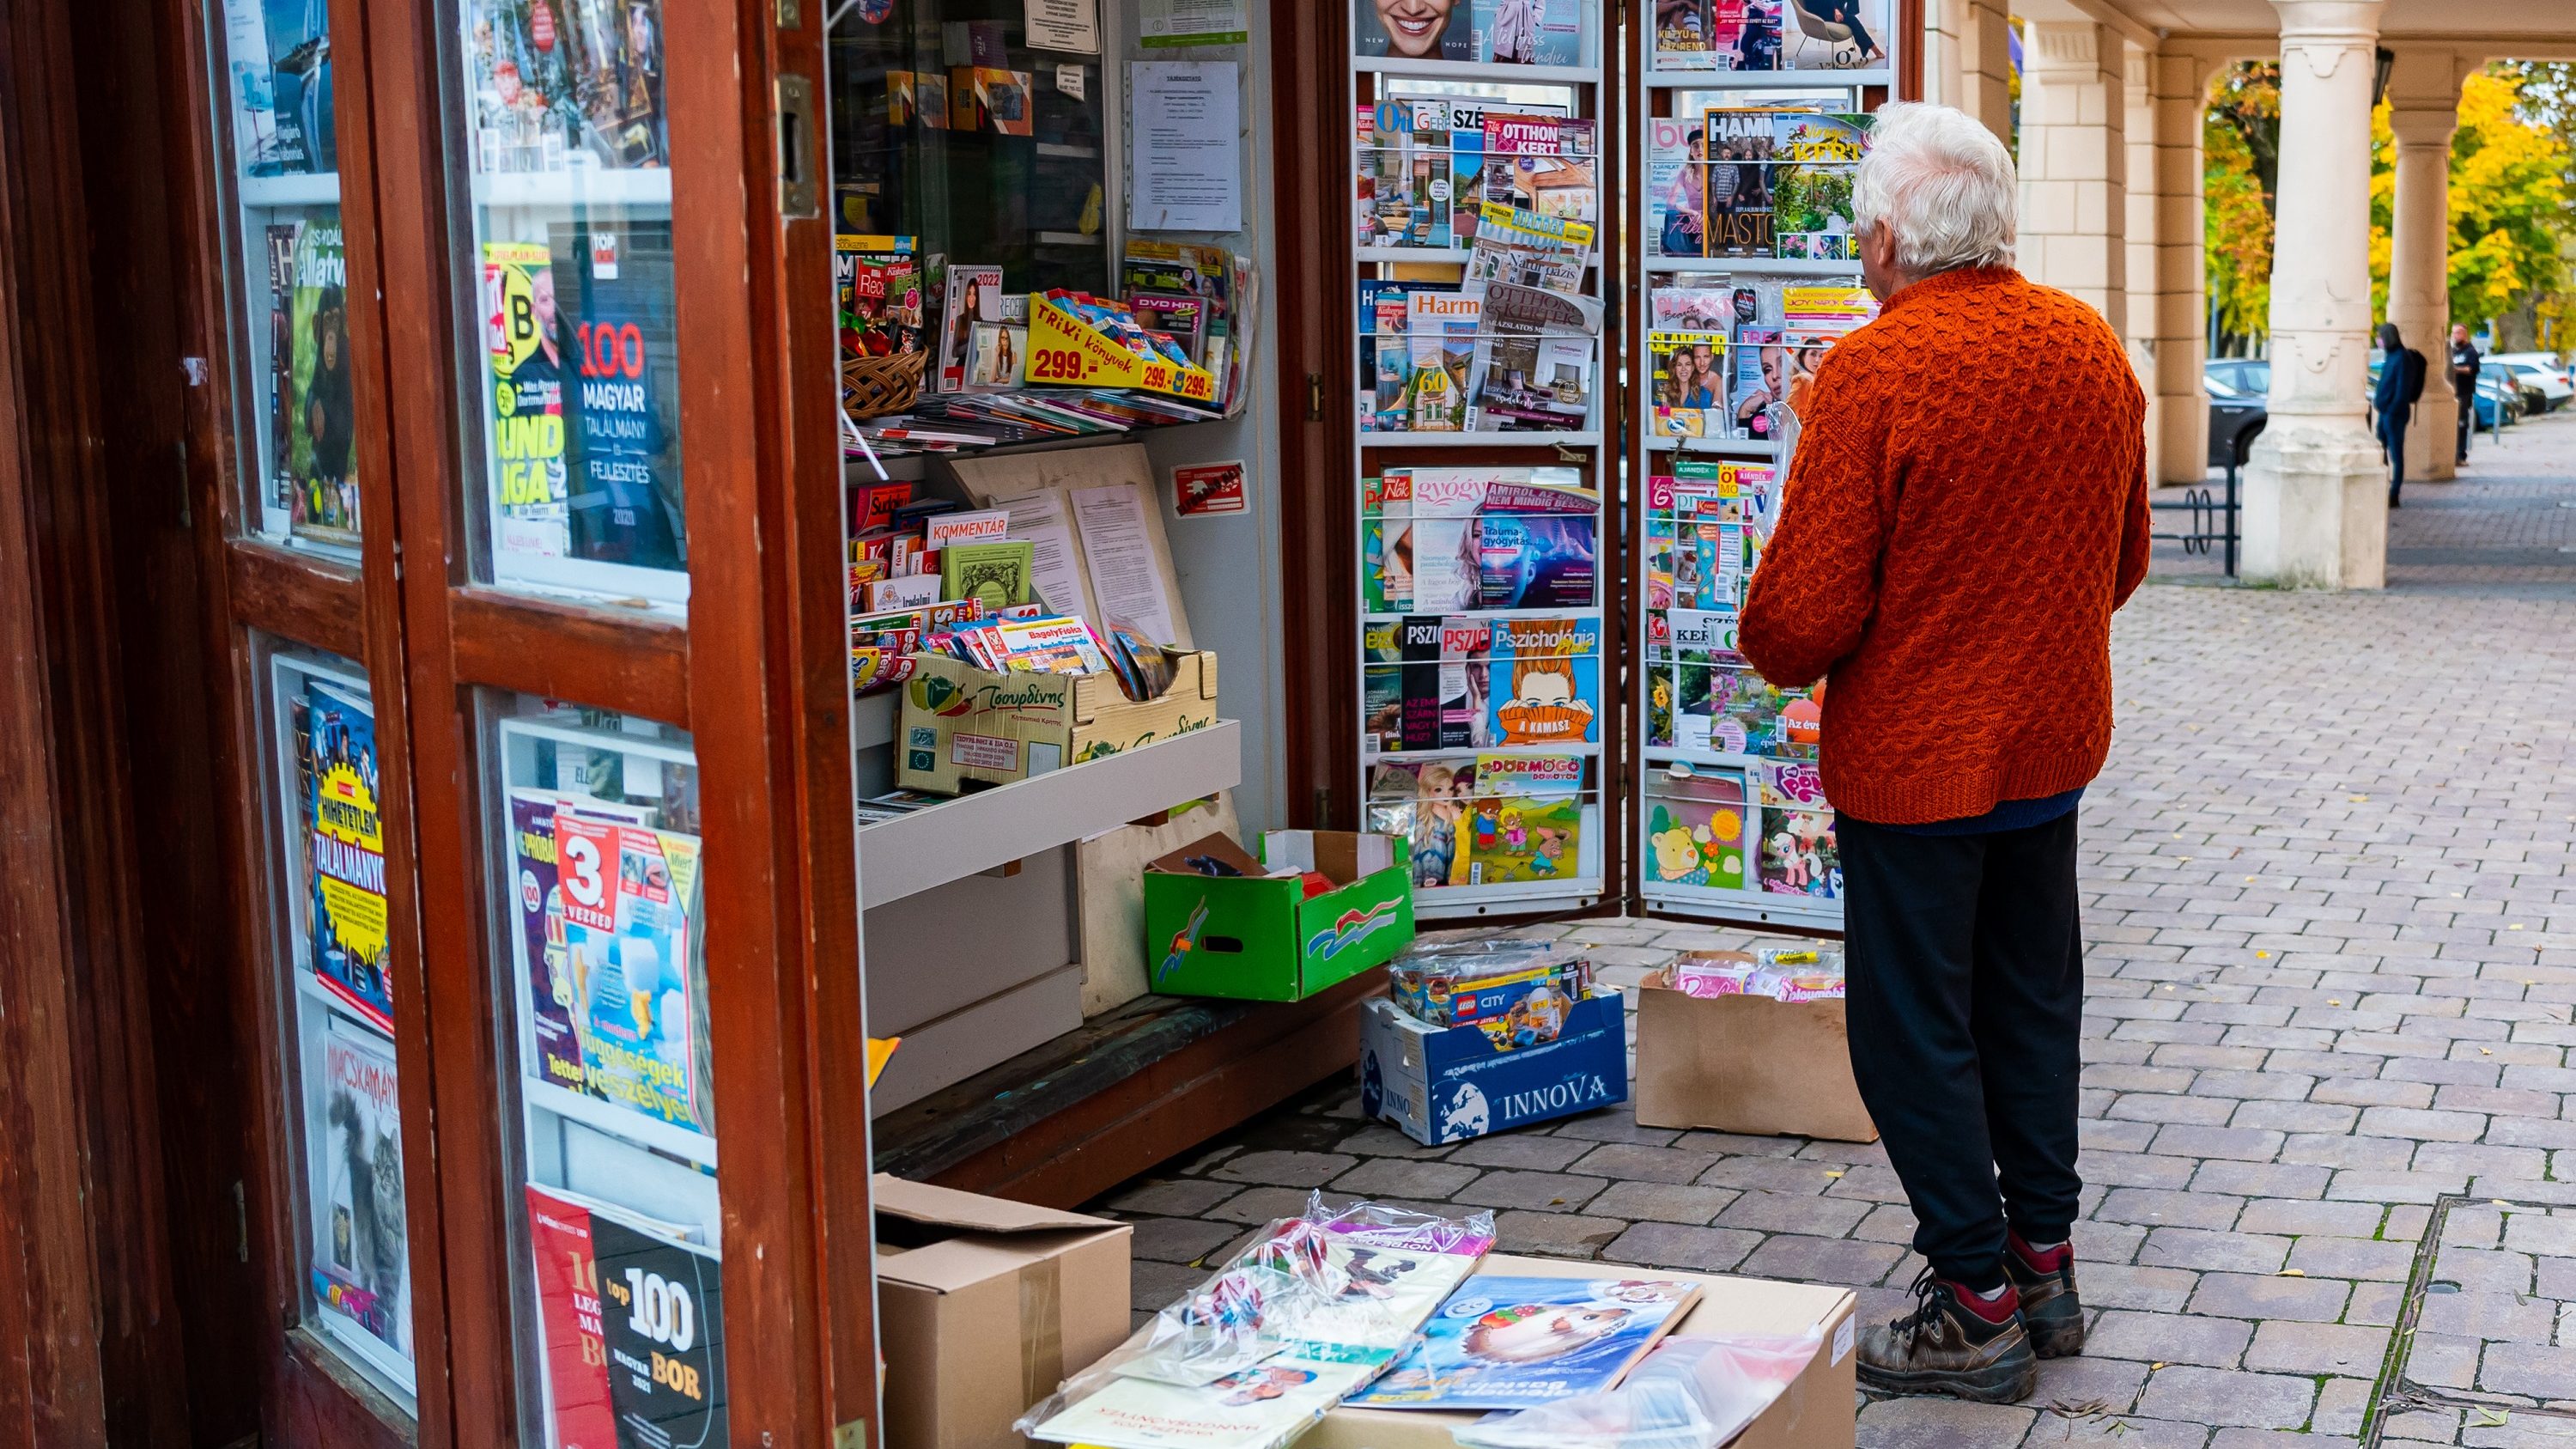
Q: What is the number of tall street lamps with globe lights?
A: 0